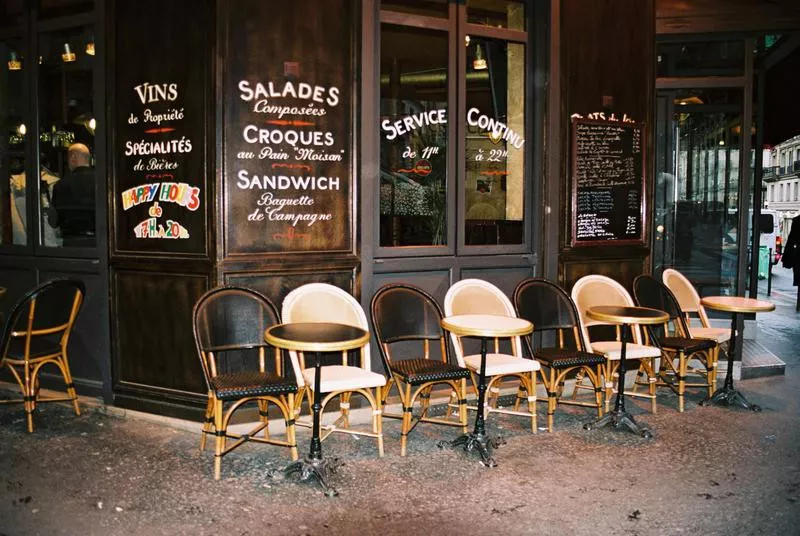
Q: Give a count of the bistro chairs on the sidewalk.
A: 9